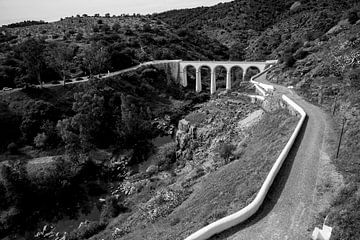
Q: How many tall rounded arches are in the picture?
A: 5